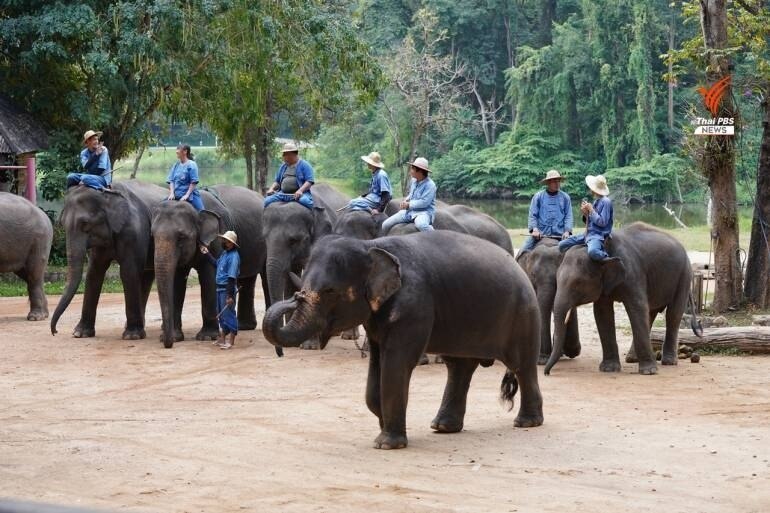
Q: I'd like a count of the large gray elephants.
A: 9